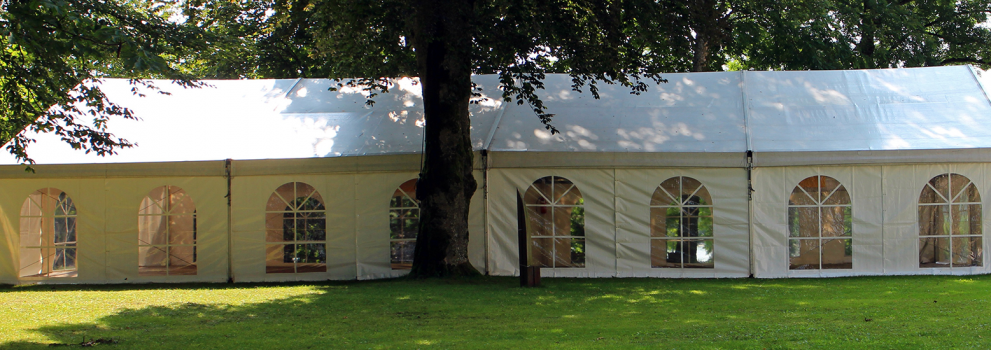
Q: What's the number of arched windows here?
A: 8